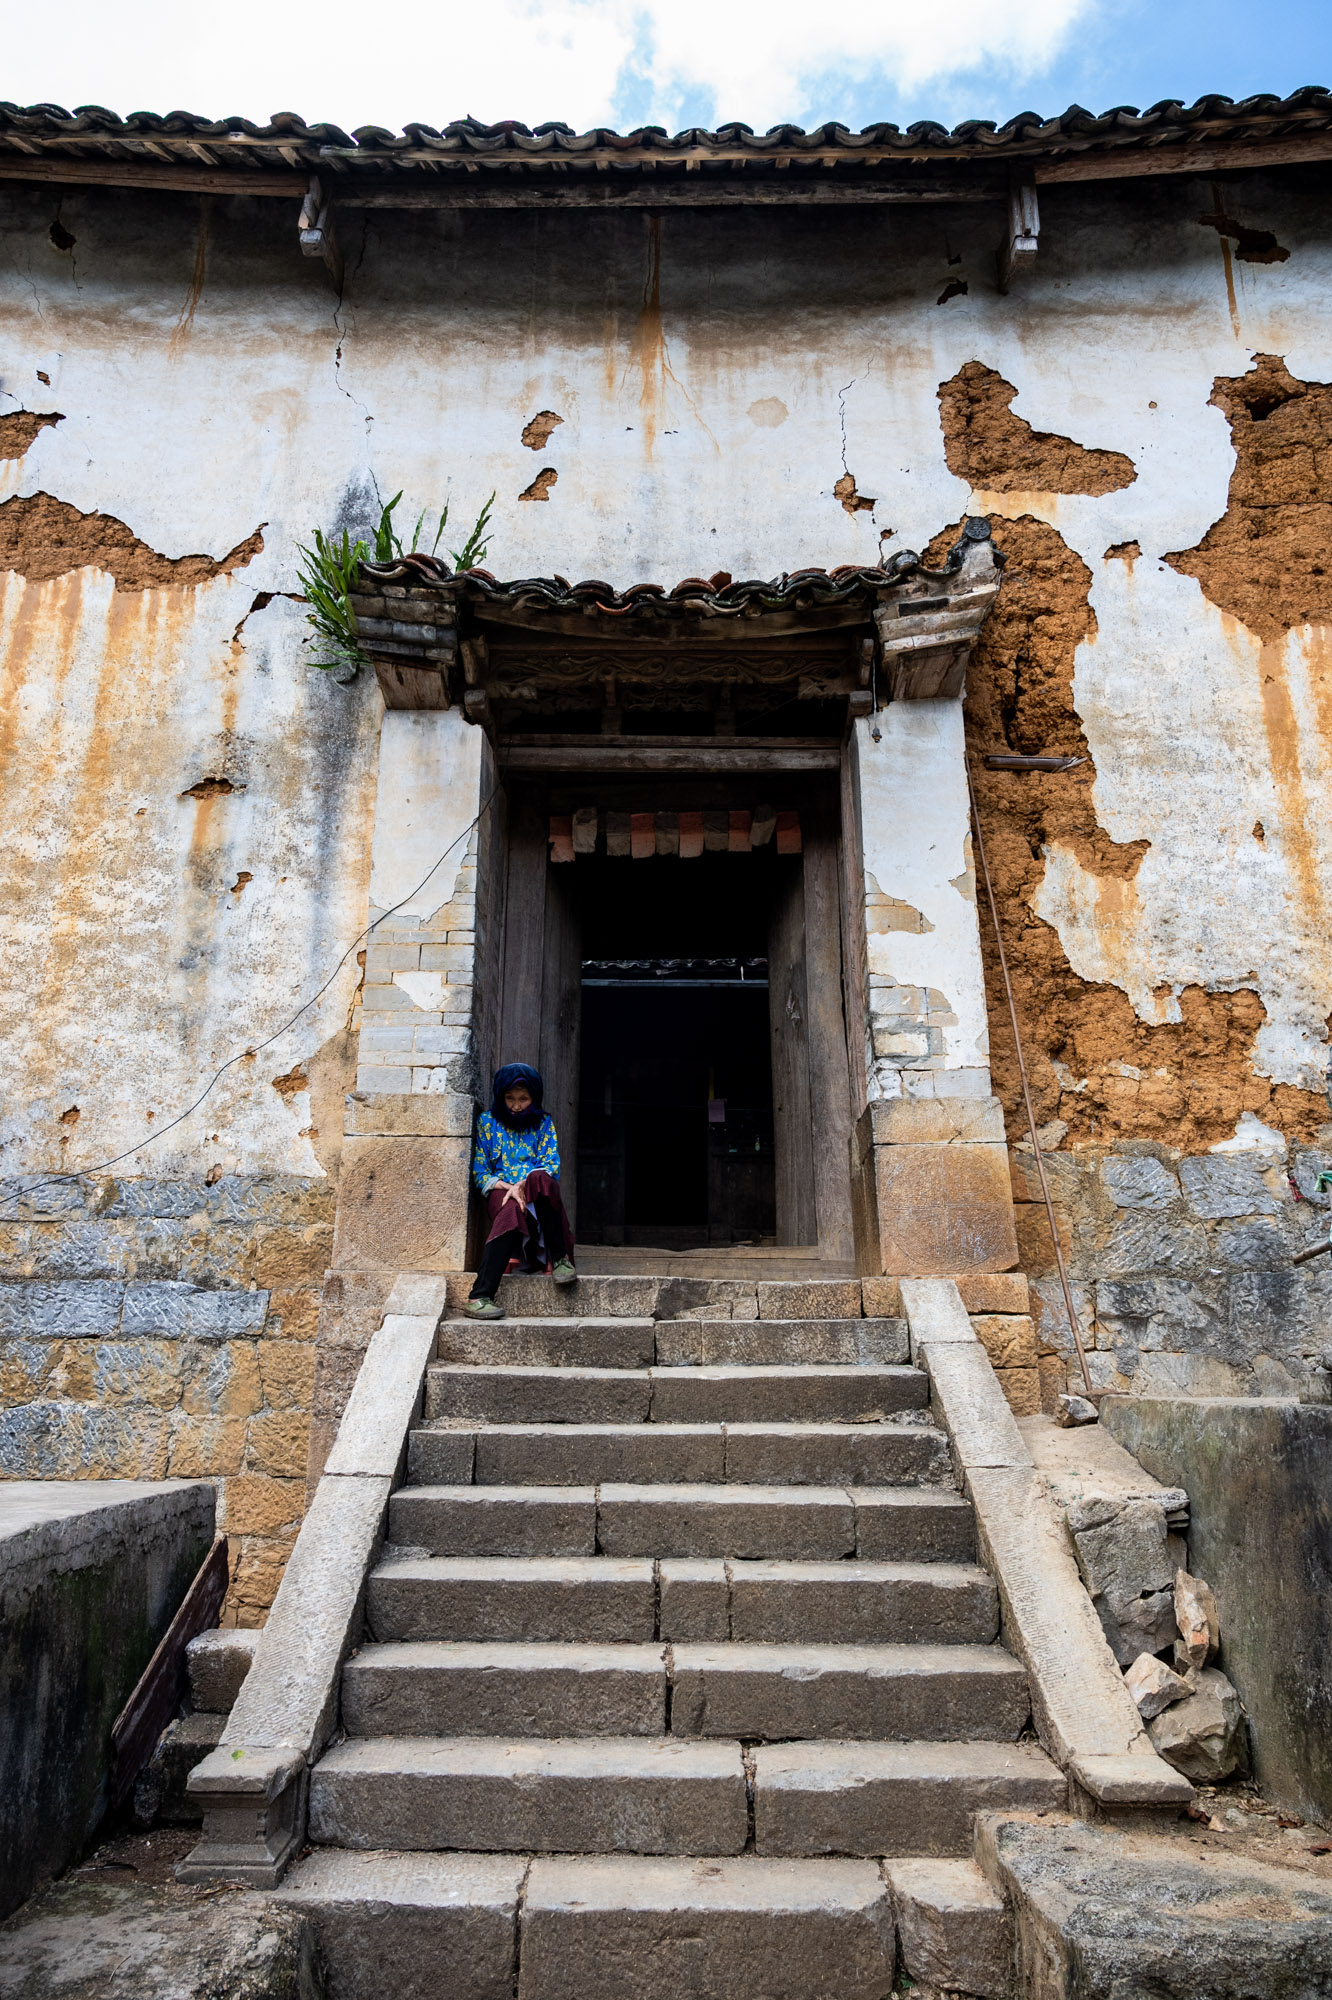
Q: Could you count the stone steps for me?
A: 9